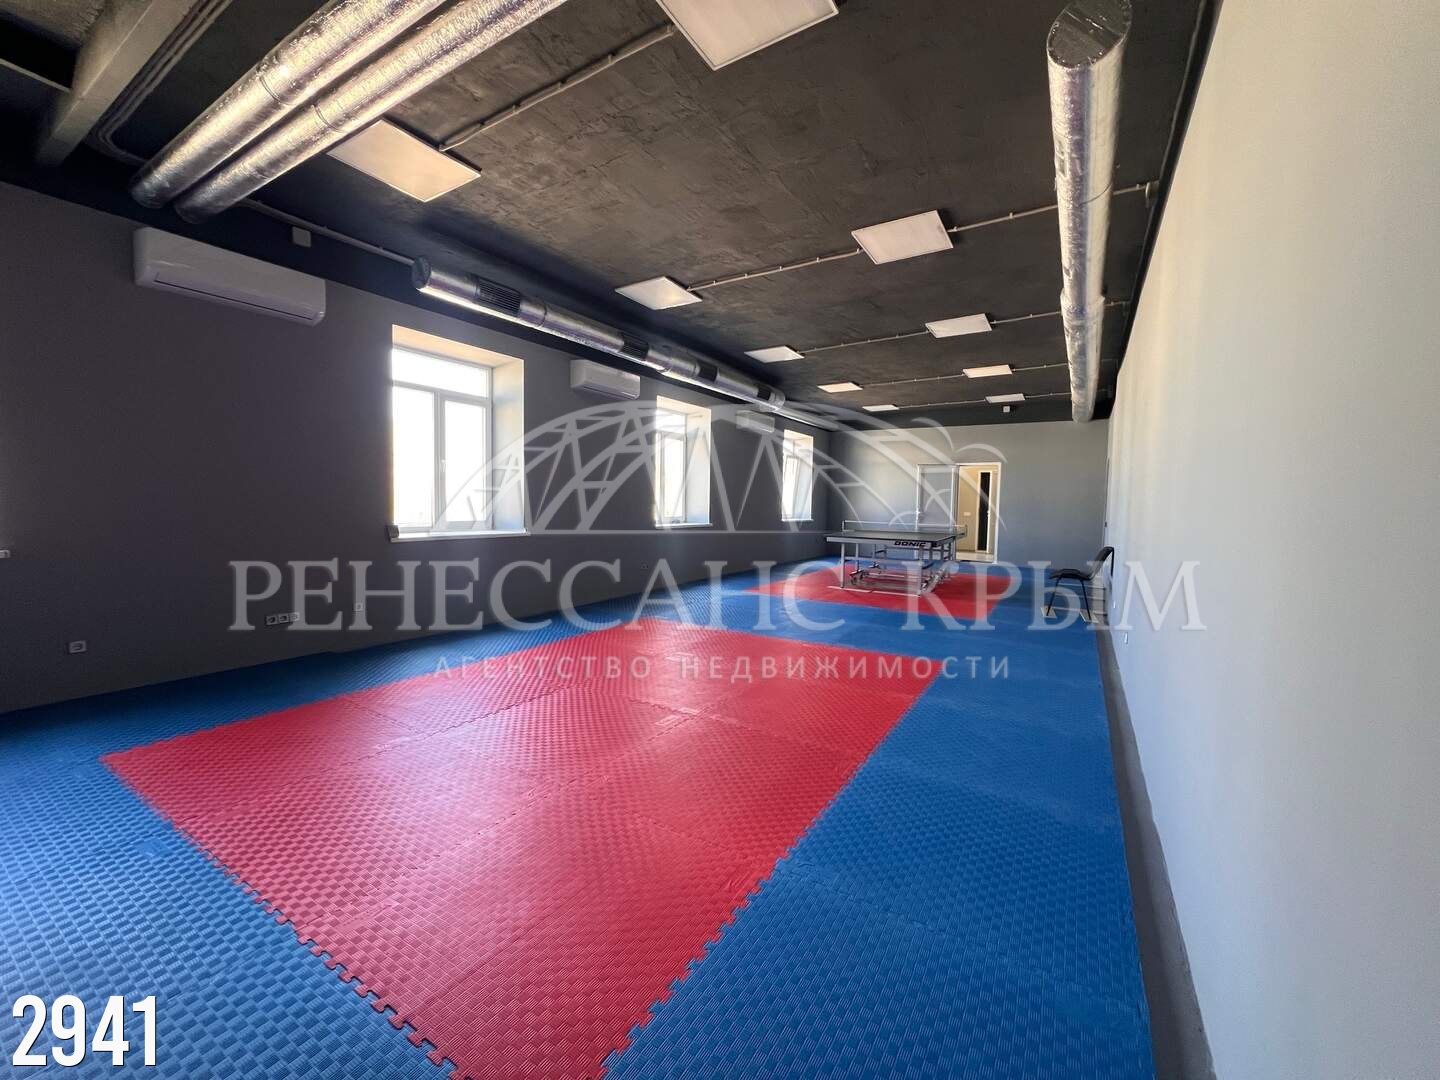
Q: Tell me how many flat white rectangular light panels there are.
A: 10